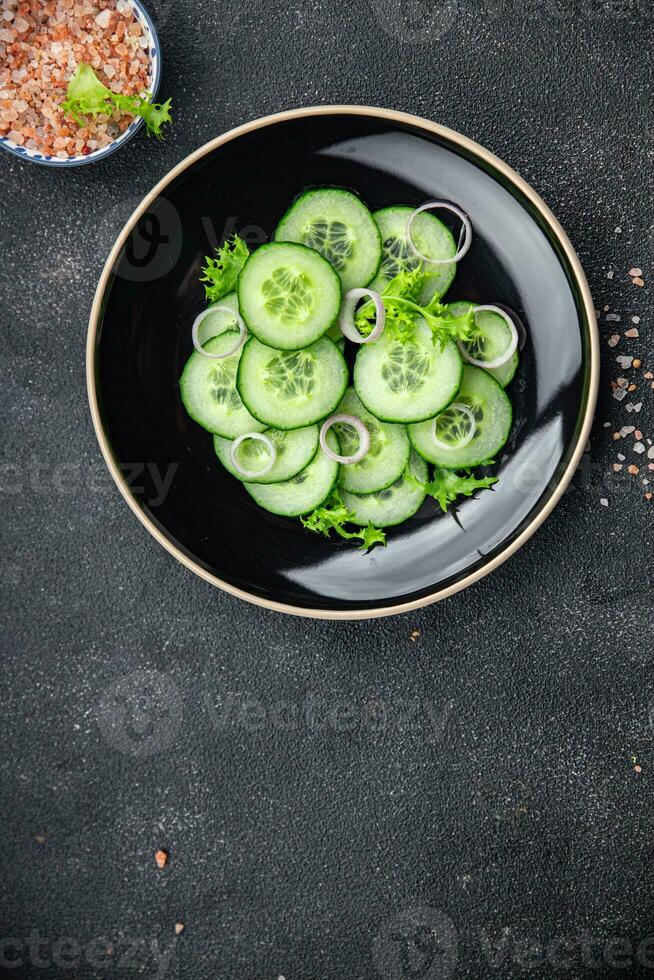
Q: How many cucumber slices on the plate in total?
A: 13